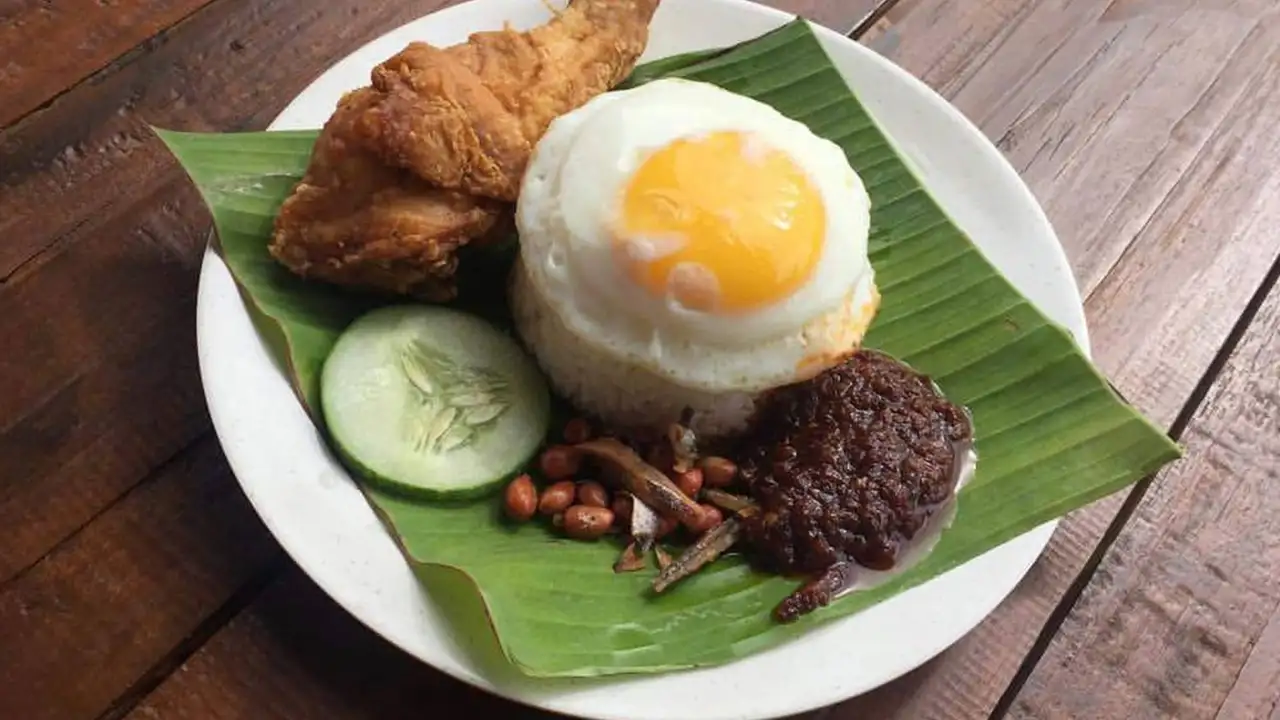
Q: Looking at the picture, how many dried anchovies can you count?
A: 5